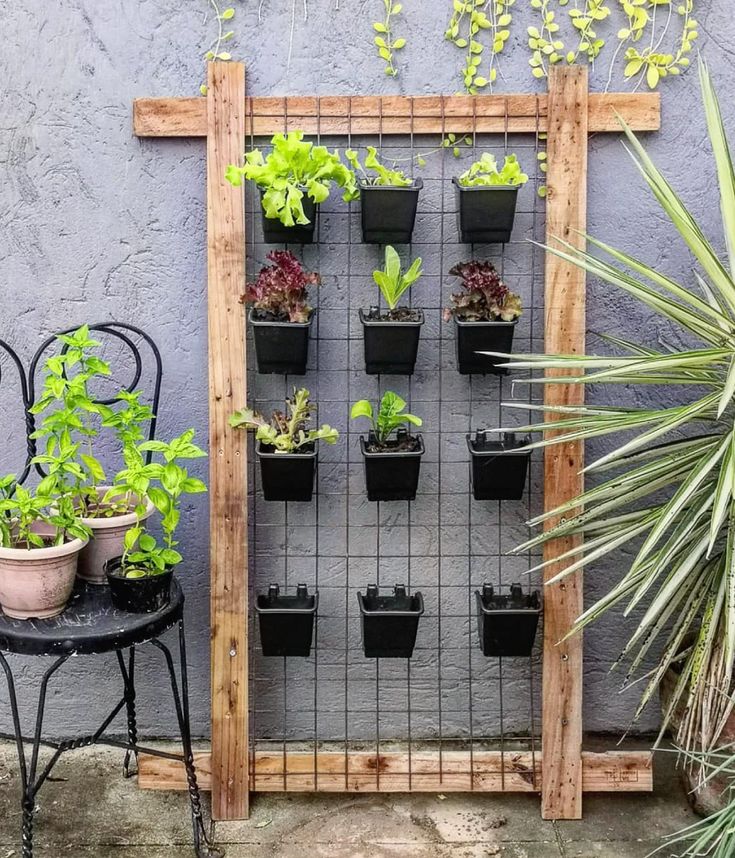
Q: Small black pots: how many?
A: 13